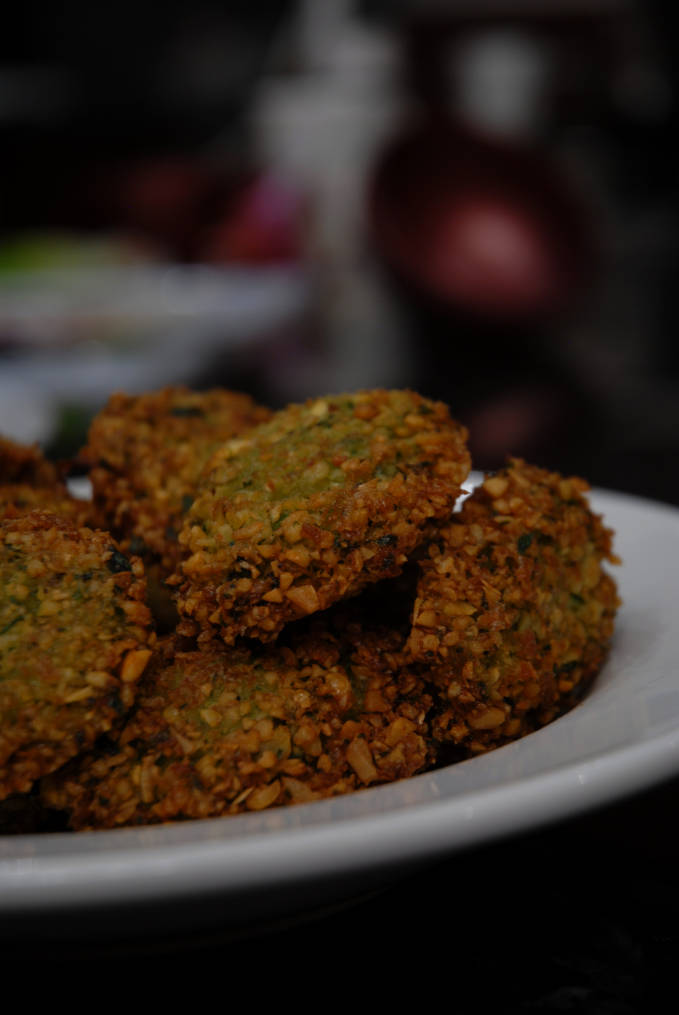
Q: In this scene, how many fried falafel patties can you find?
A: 6